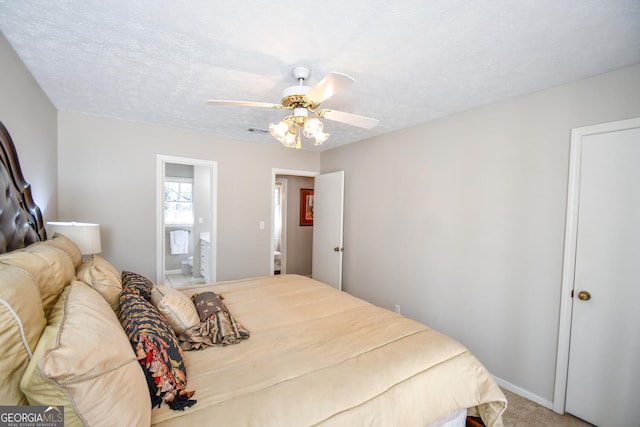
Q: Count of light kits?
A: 1